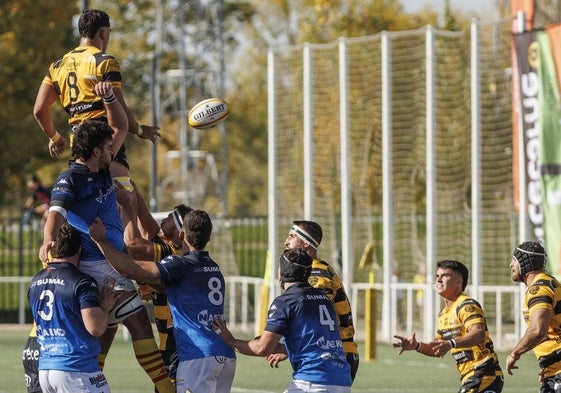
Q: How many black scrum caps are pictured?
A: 2